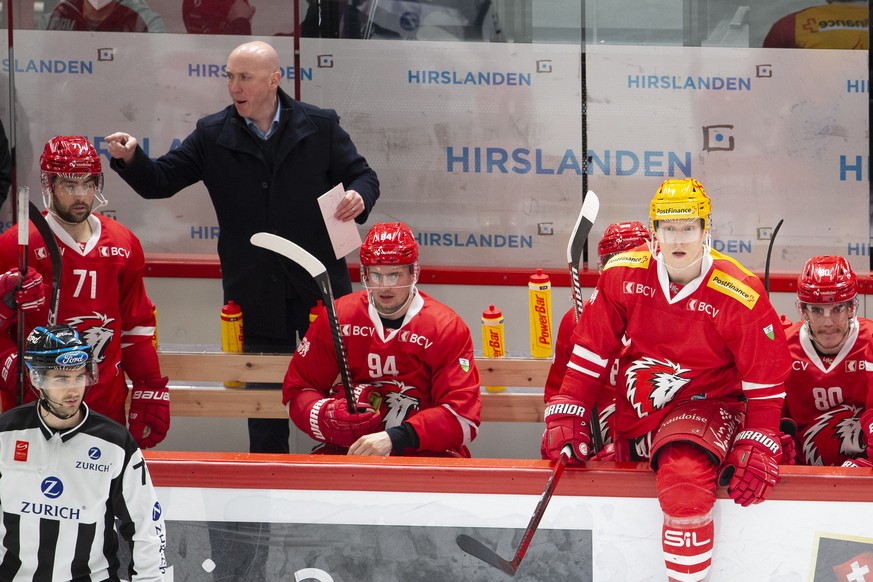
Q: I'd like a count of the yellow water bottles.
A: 4